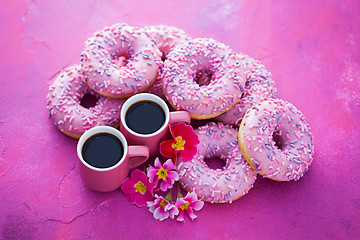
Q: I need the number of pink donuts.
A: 7